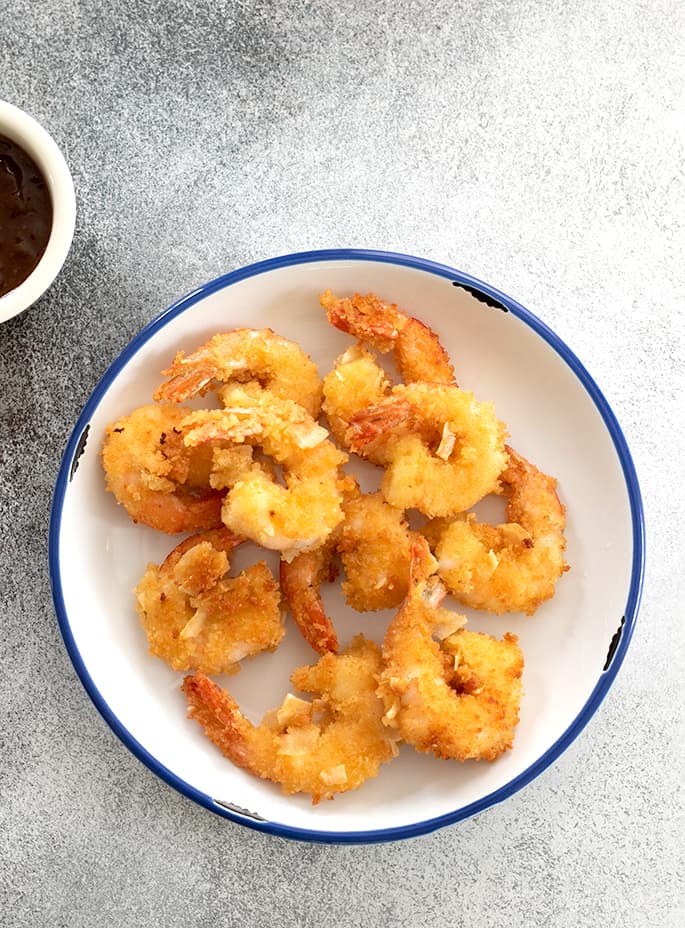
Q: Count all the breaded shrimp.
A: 10